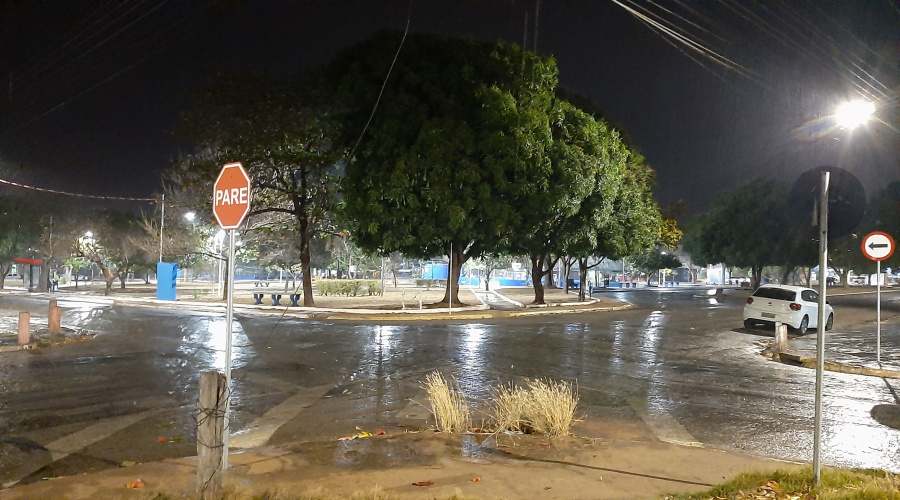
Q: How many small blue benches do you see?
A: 3